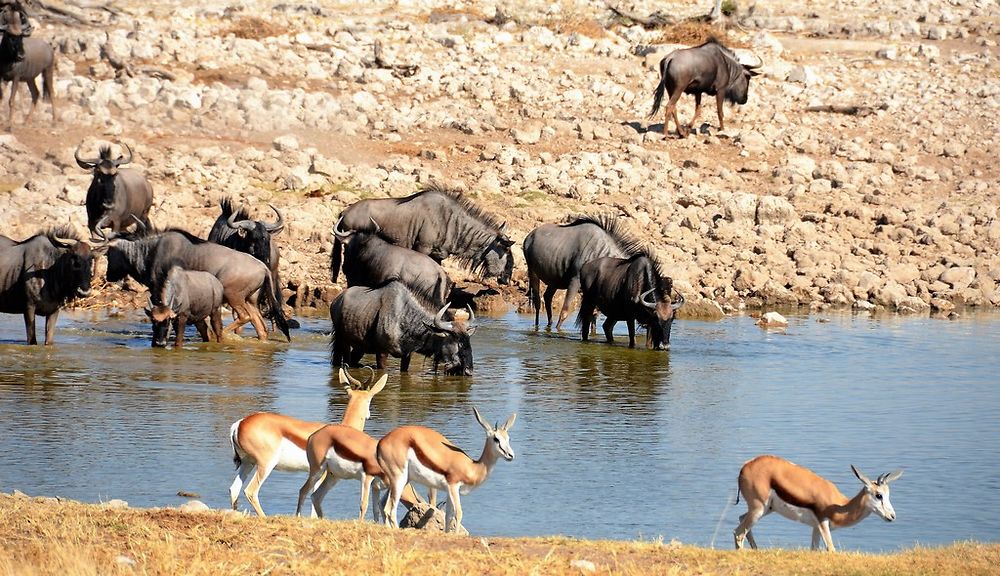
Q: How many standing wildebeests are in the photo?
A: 12